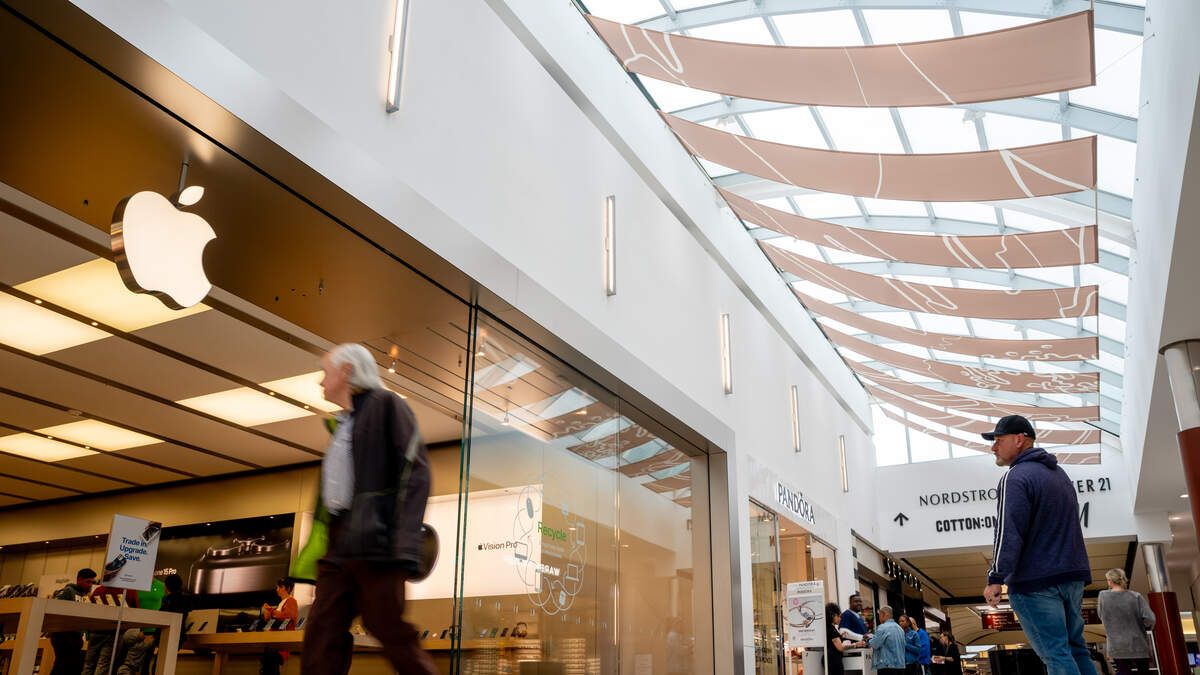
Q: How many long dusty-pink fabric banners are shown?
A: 9